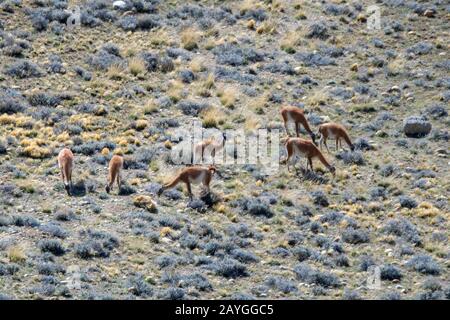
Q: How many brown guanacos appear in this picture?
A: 7